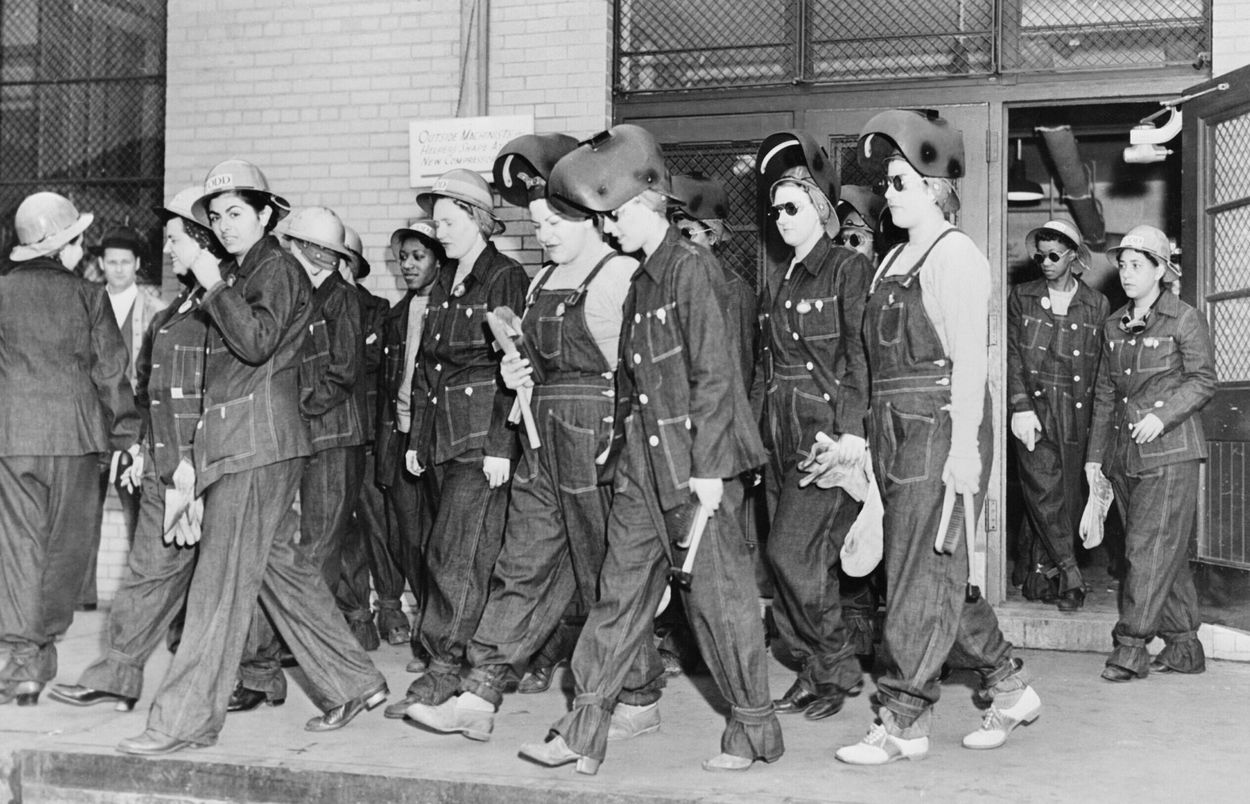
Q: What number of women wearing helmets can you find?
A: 15